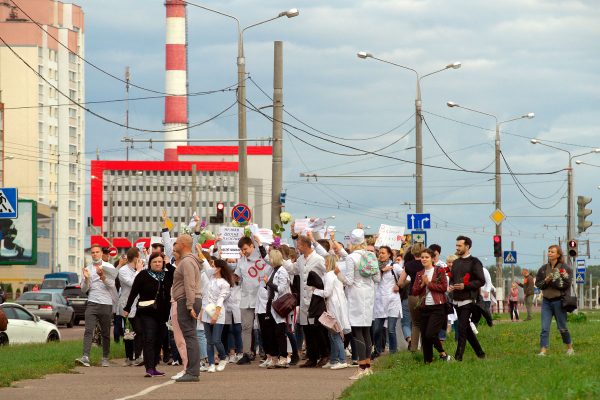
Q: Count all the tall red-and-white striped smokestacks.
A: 1